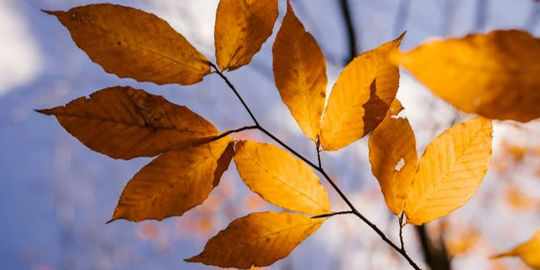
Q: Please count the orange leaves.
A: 12